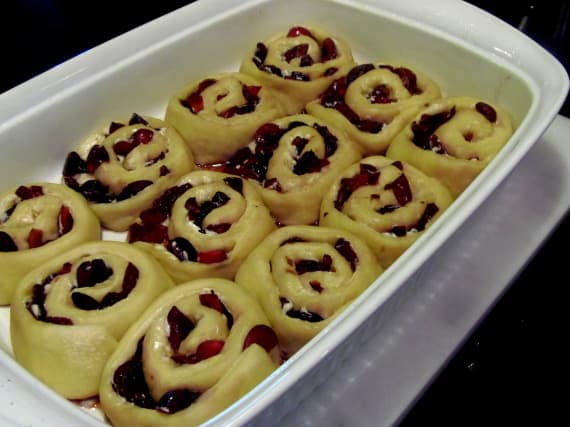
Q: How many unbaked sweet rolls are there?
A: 12